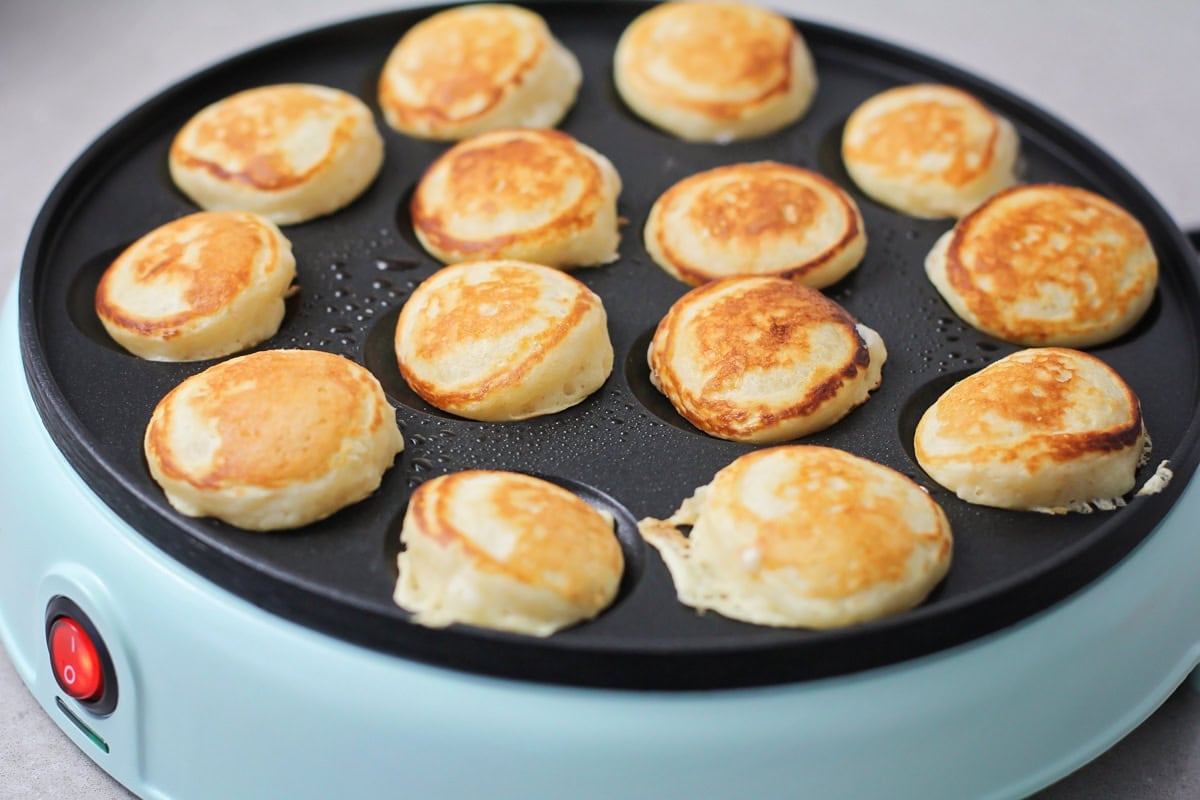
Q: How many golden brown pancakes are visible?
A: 14